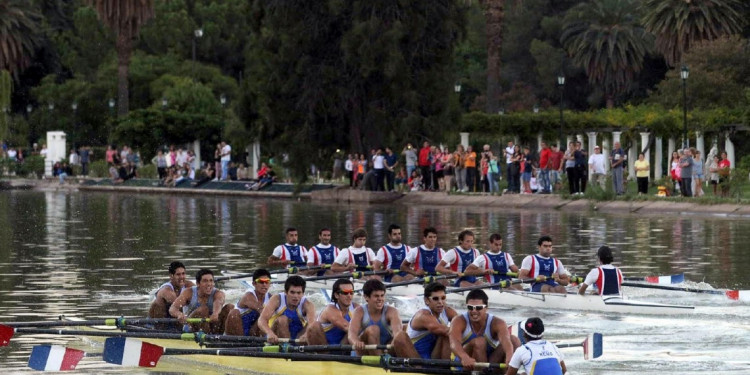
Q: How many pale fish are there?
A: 0